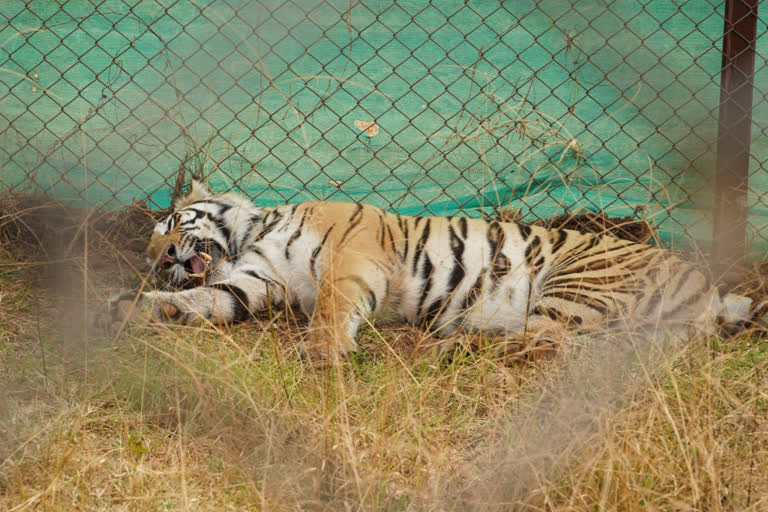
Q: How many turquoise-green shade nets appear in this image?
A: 1